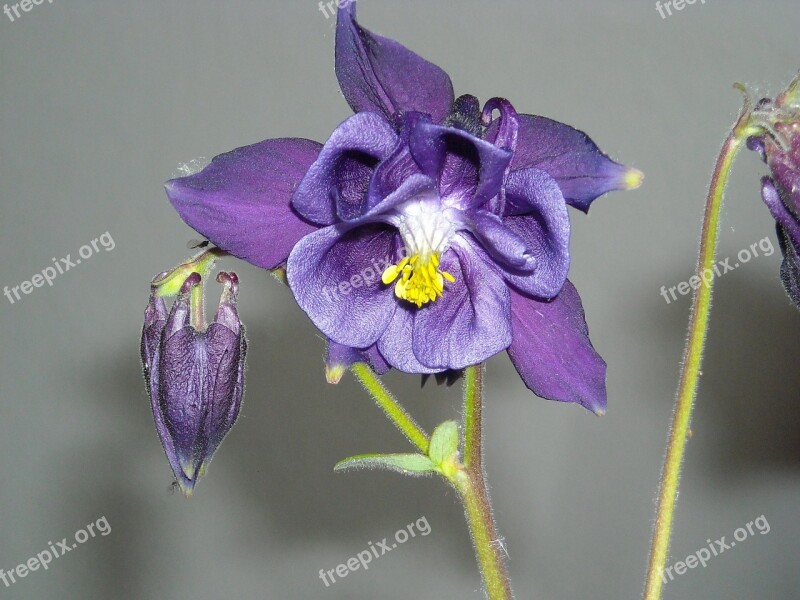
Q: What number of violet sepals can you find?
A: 5